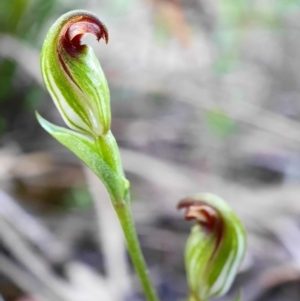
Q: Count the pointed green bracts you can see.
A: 1